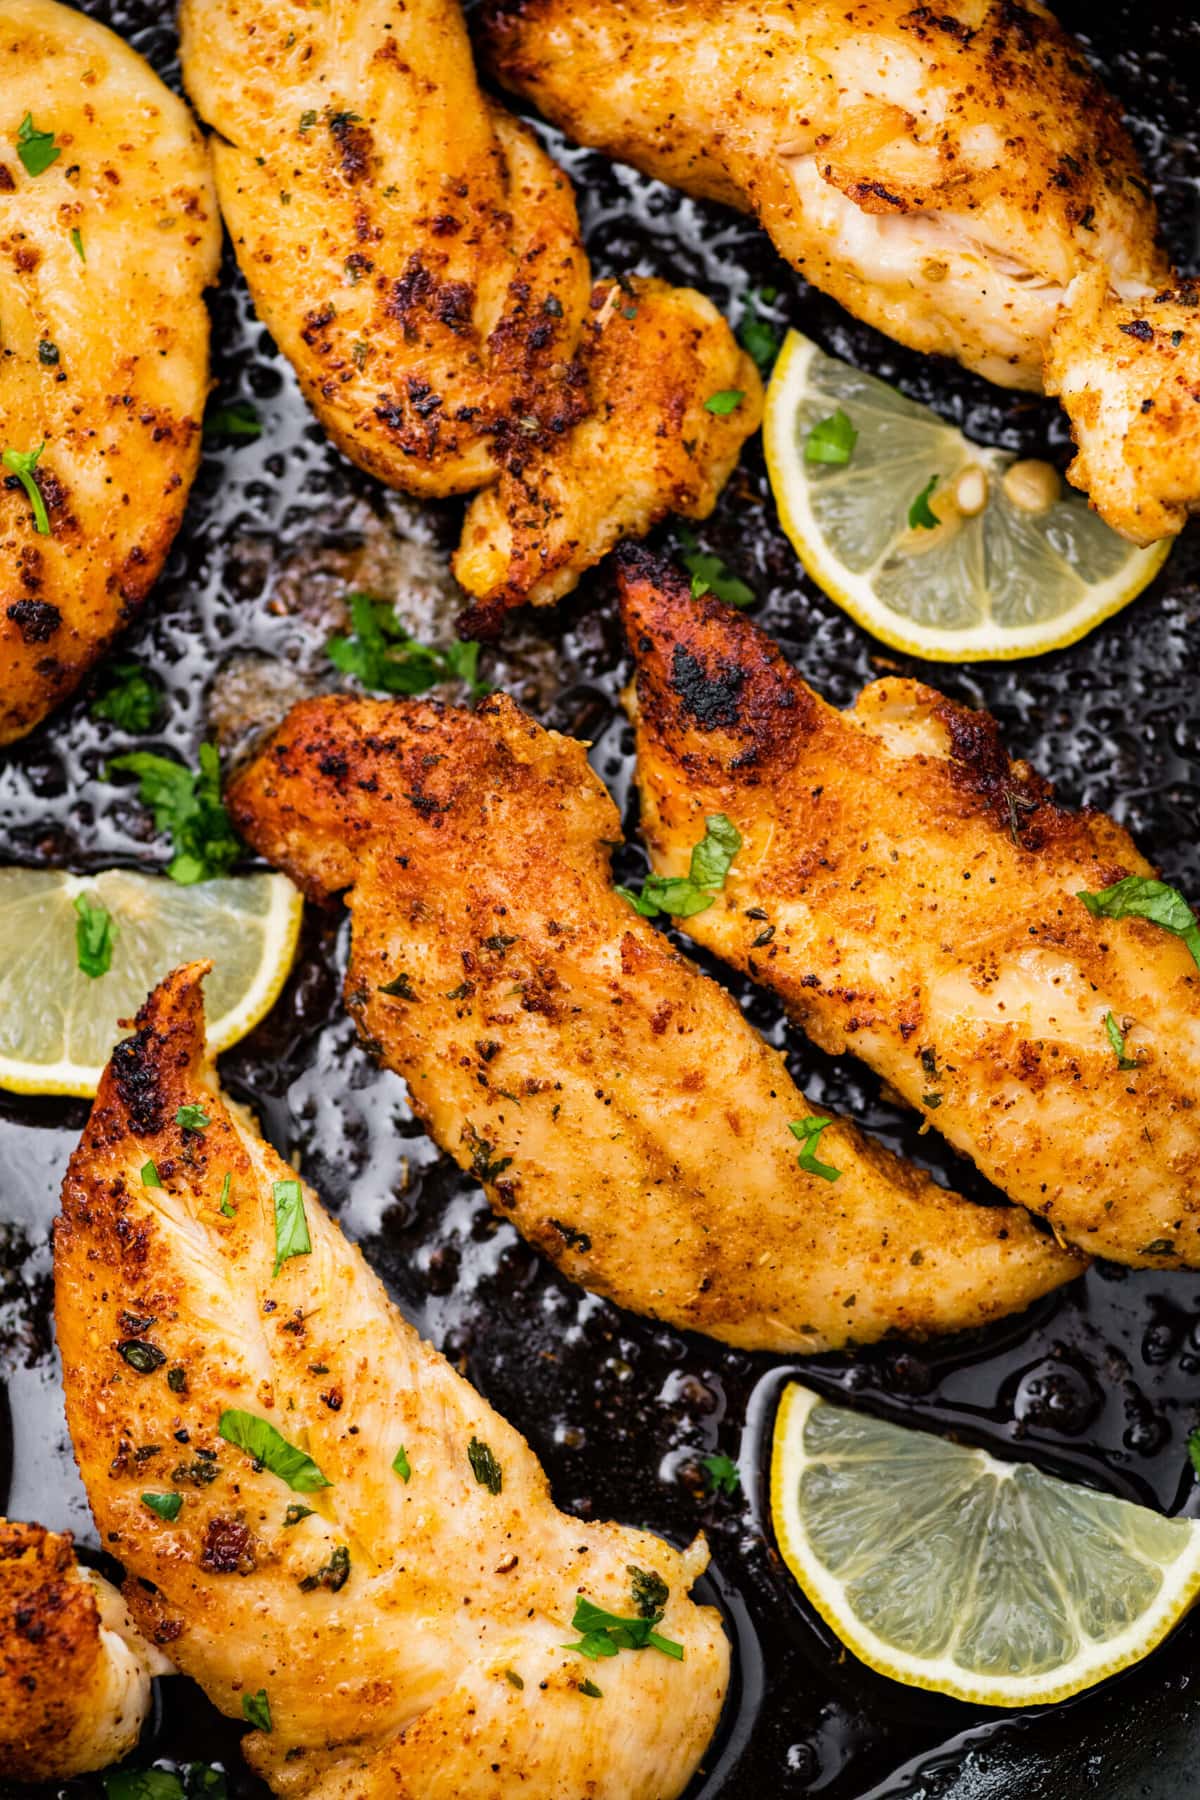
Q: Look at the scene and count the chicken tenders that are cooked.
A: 7